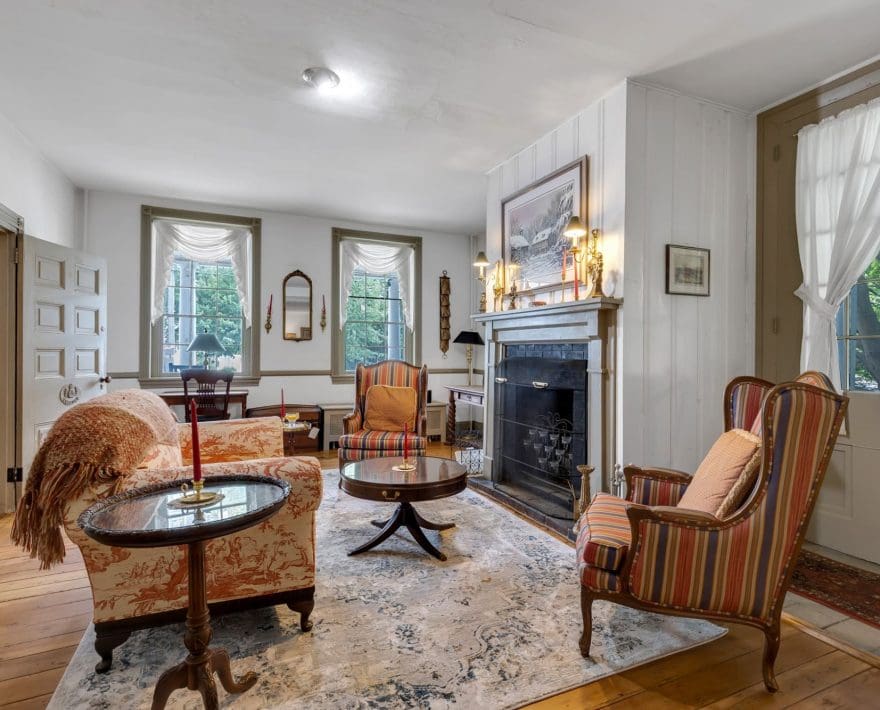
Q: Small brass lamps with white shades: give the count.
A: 2